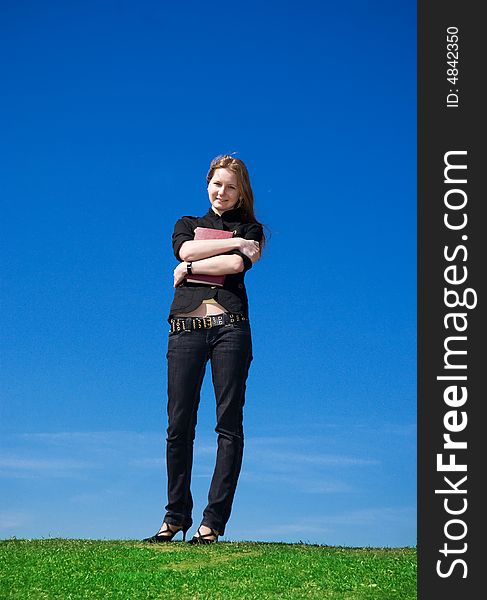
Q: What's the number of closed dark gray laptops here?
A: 0